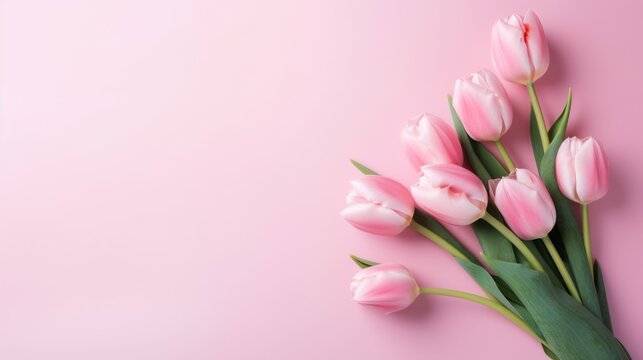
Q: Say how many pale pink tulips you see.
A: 8